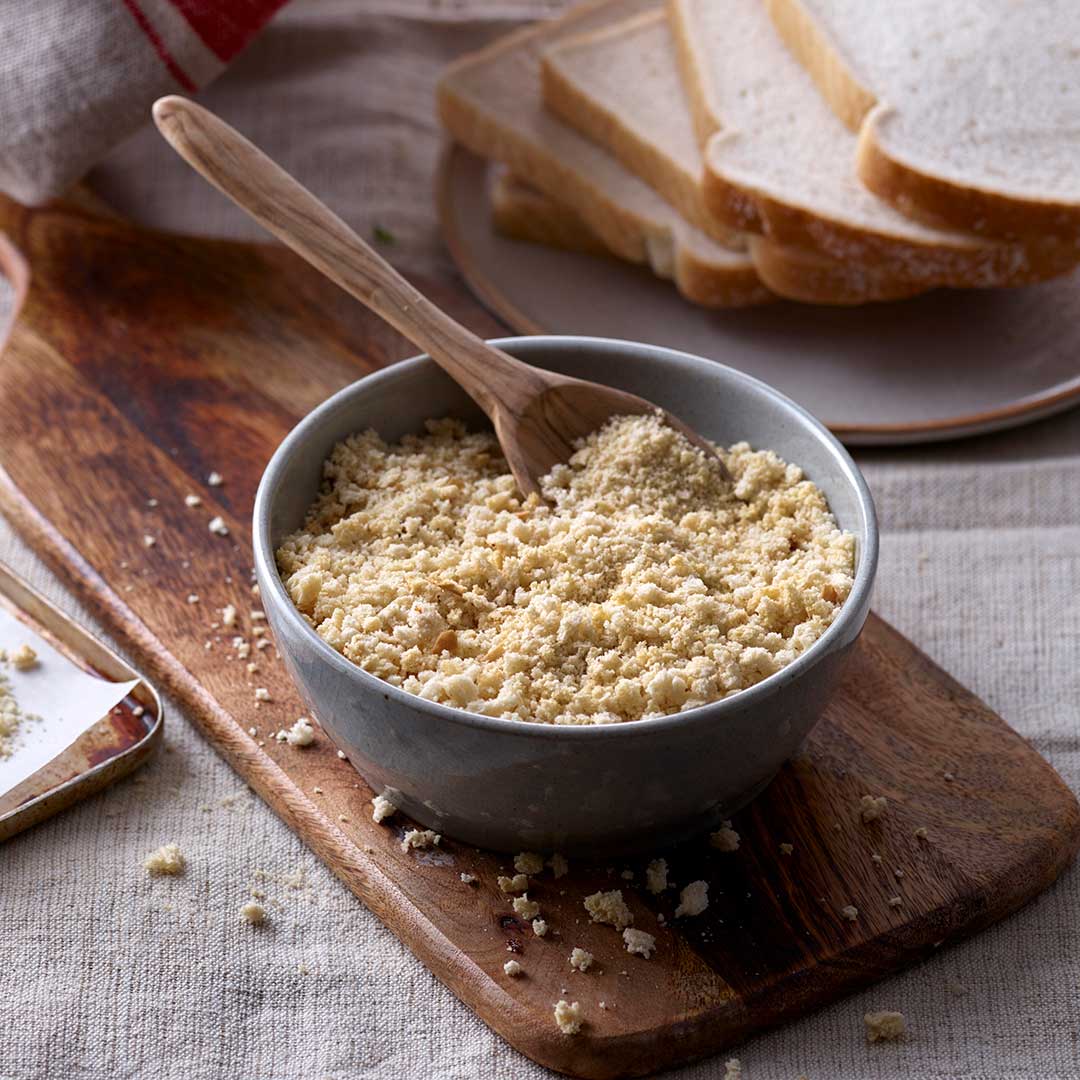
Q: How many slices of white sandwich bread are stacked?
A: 5